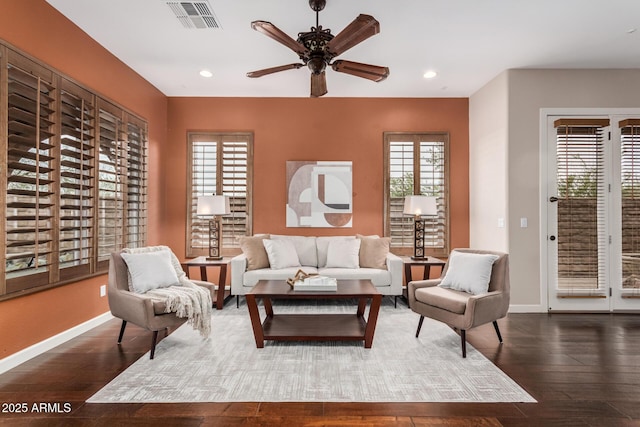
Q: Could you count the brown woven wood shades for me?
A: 2